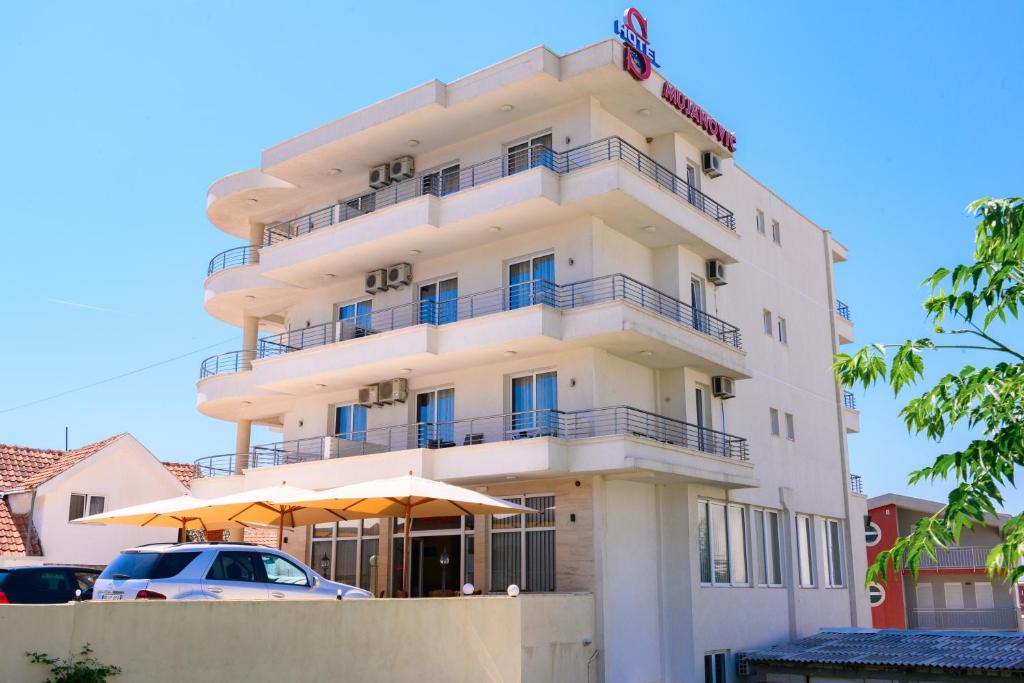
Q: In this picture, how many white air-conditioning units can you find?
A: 9